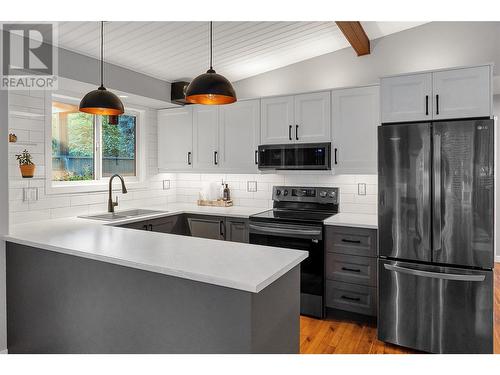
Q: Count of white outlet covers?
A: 4